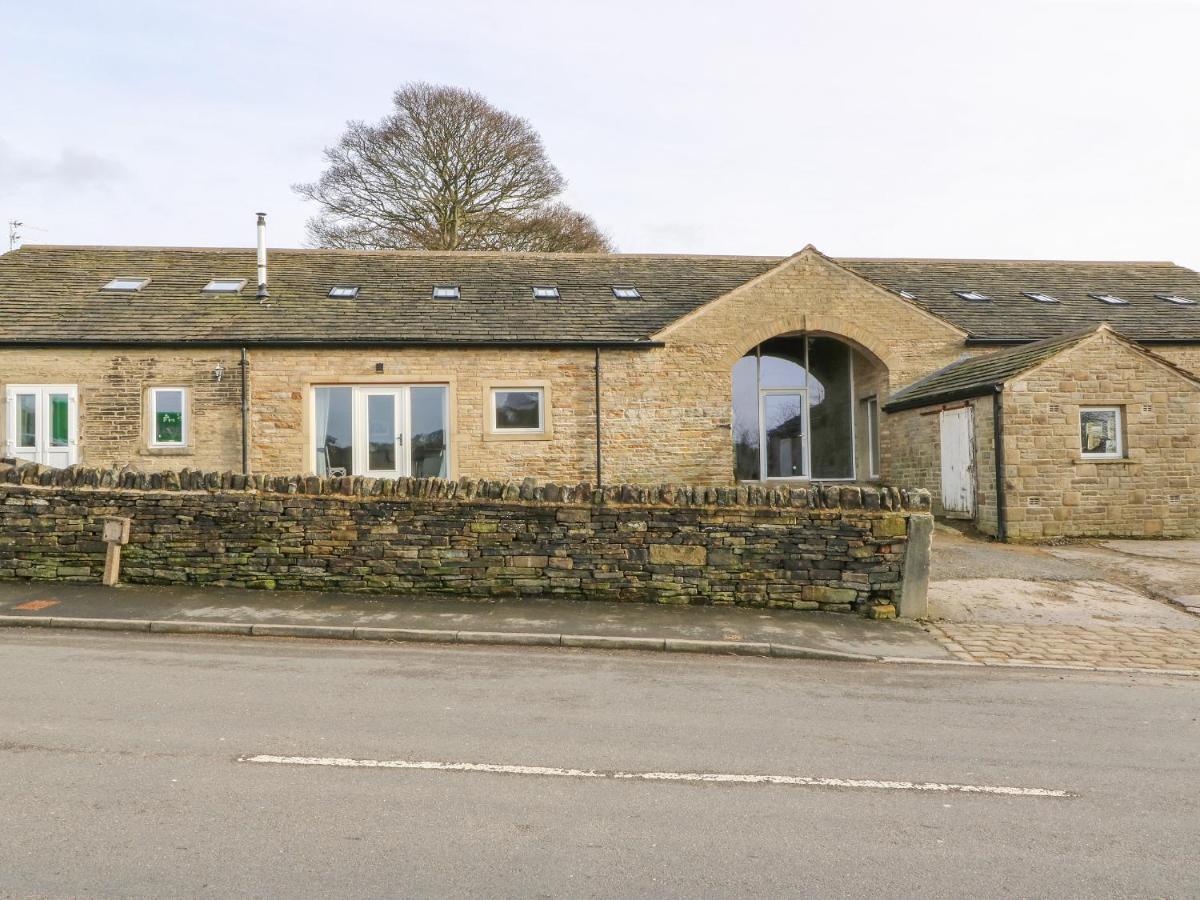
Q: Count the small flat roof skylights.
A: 11